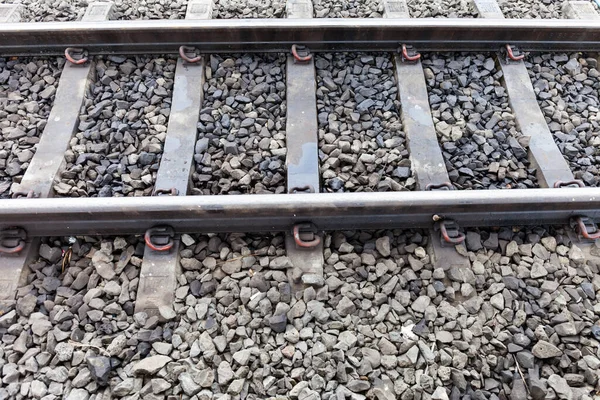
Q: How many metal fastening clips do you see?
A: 15